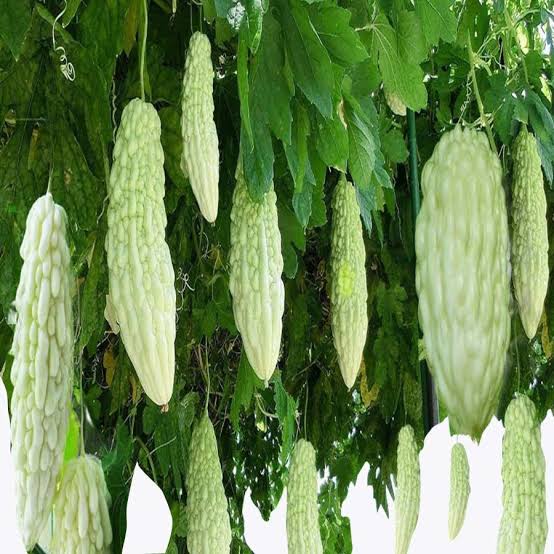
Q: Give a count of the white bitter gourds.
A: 13